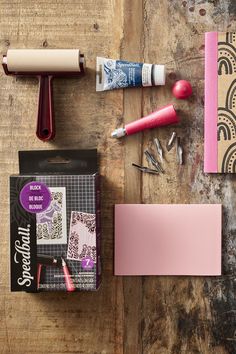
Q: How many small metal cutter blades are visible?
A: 5